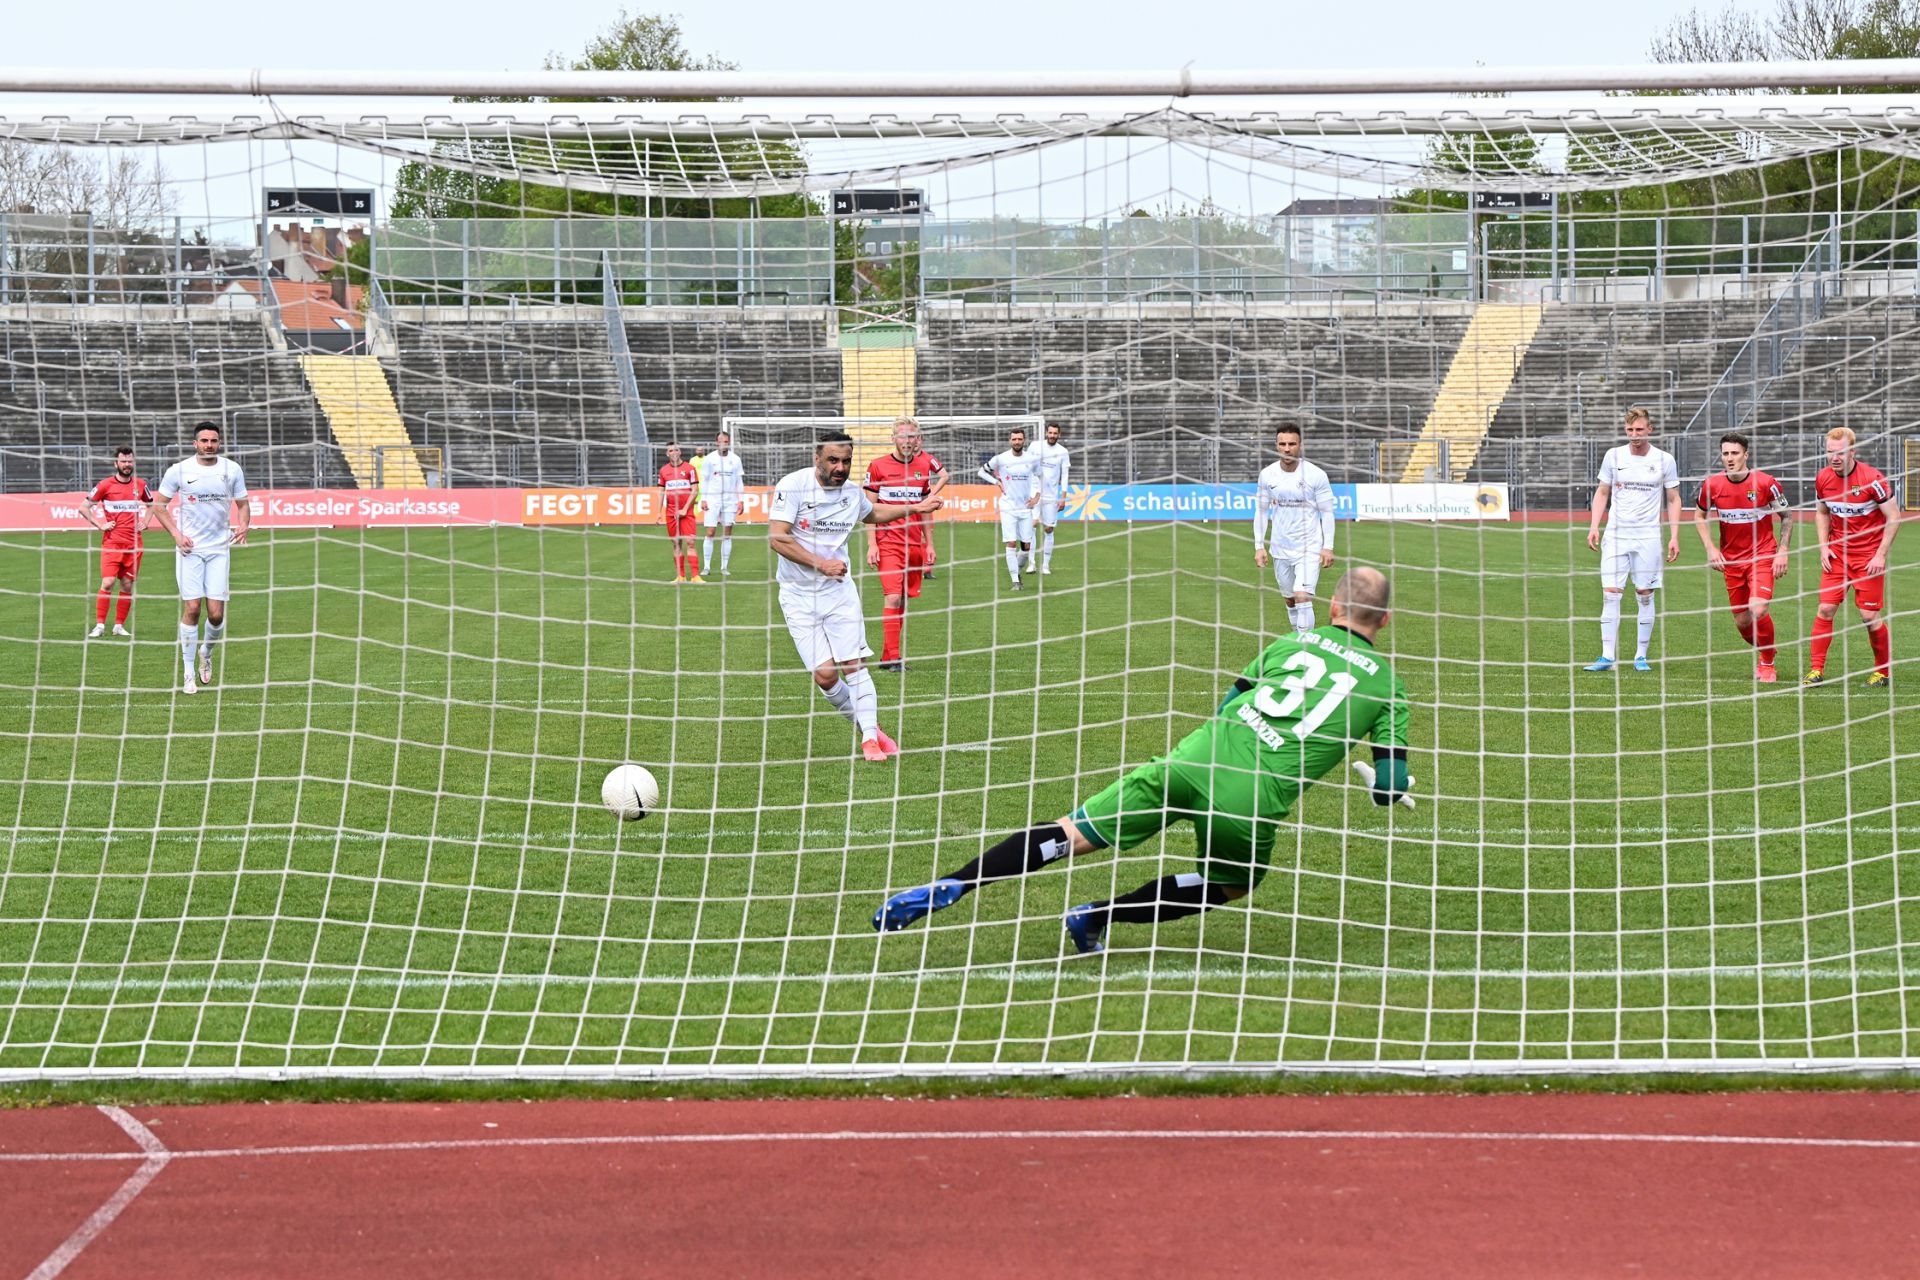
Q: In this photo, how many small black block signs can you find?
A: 3